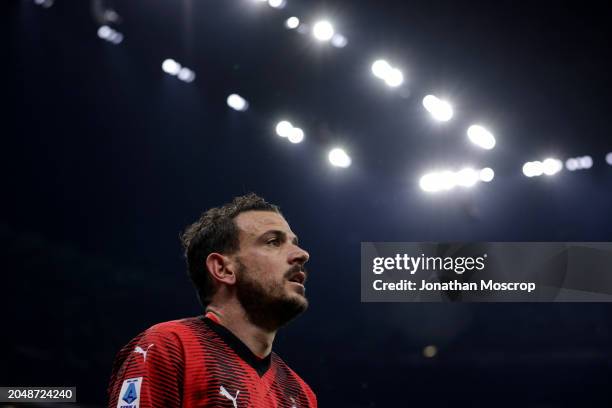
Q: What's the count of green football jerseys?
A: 0